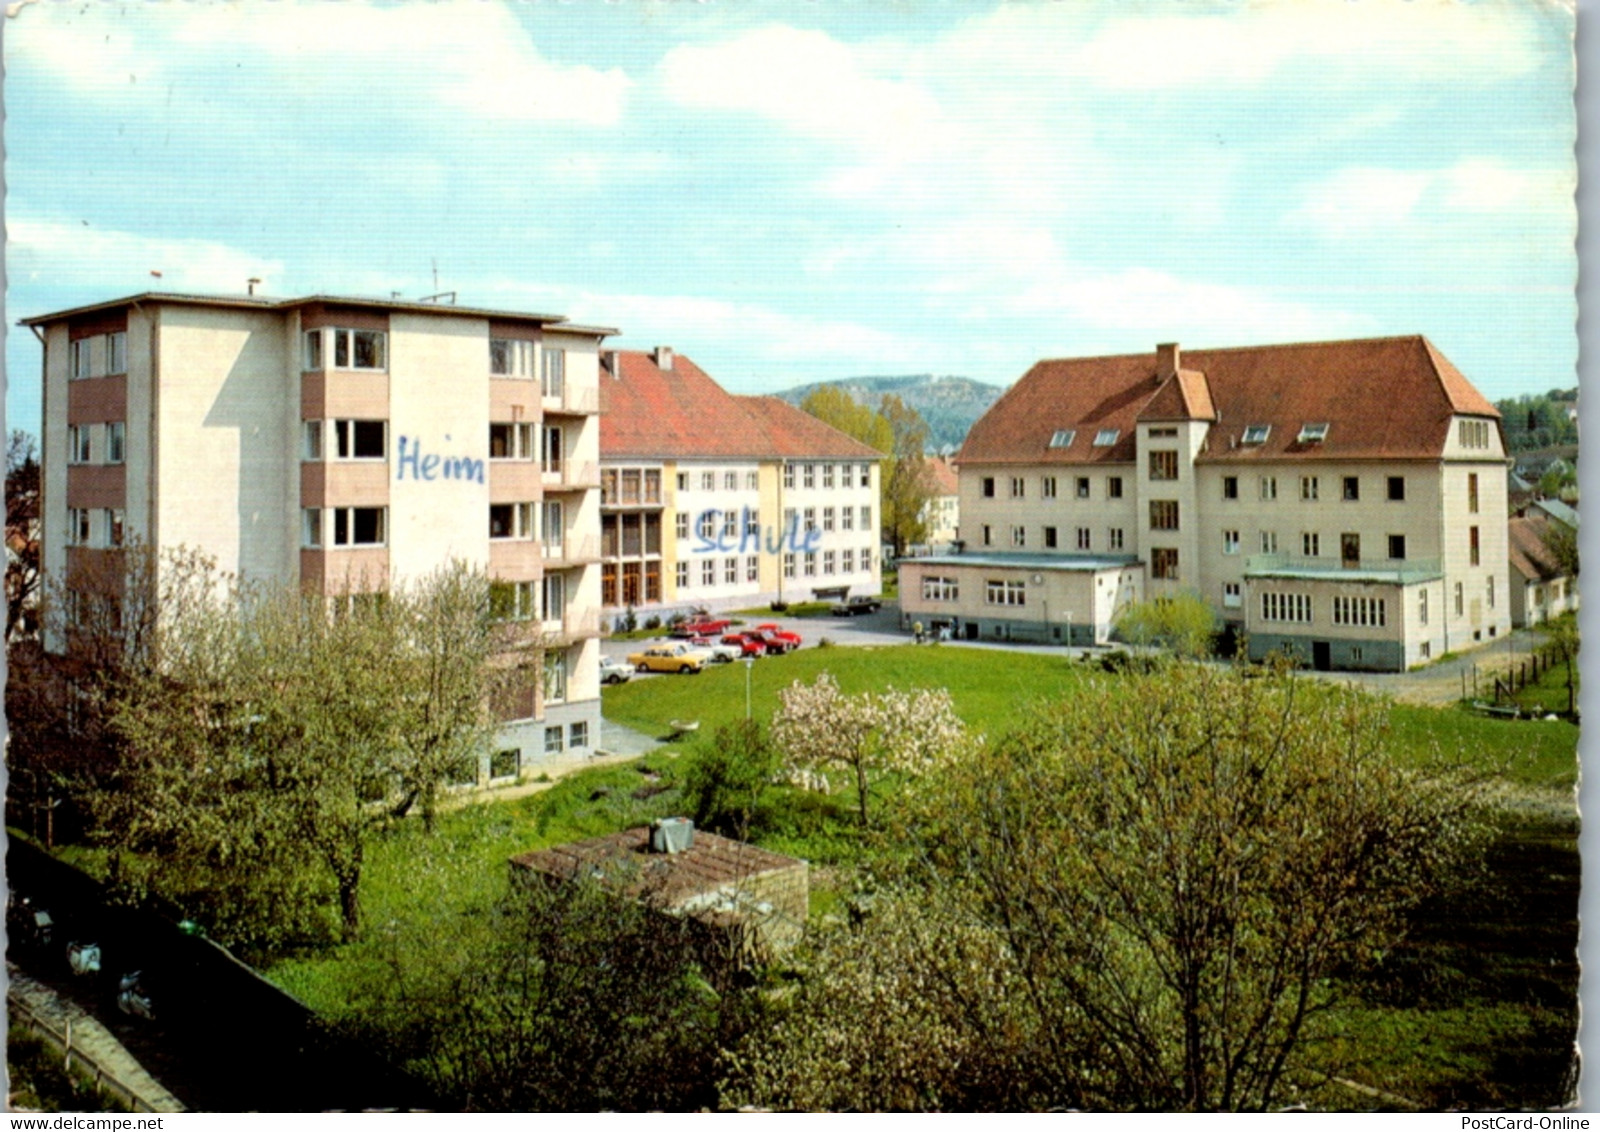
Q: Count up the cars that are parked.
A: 9